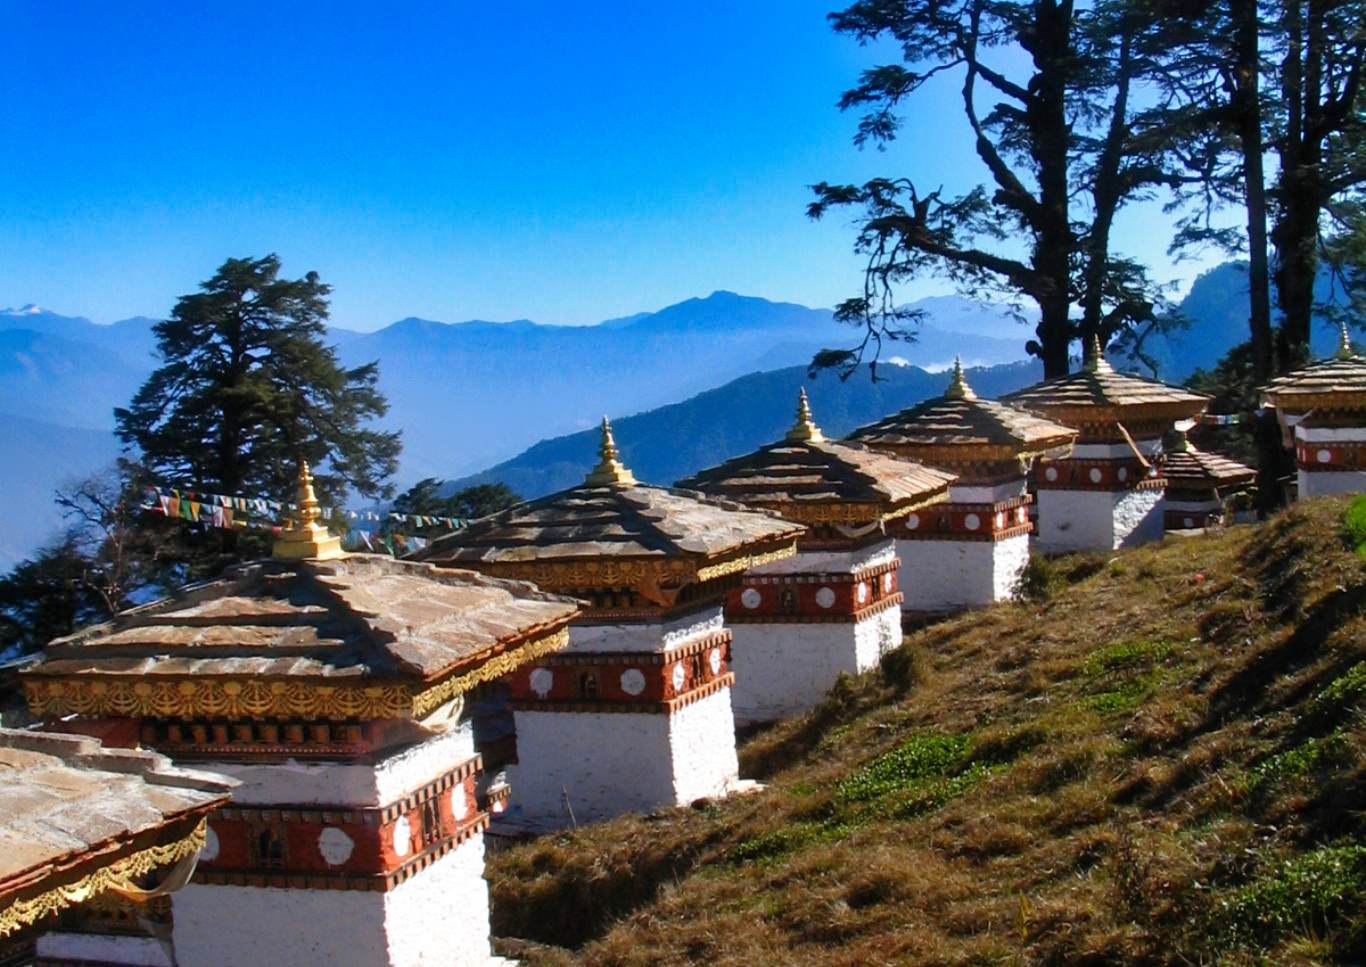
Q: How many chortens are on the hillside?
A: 8